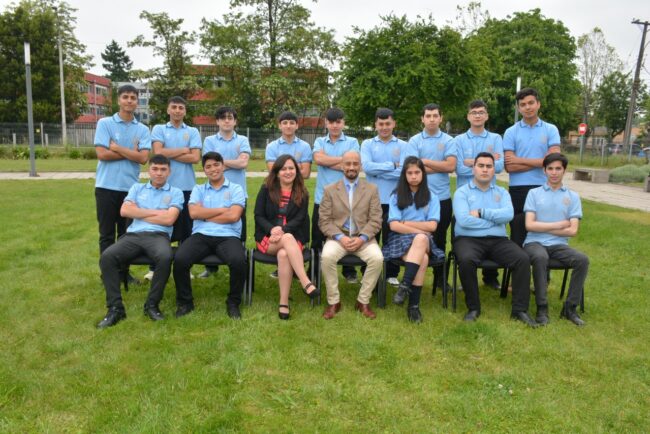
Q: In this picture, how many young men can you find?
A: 13